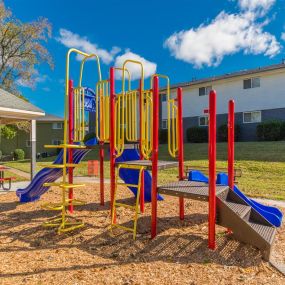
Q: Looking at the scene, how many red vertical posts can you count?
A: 8